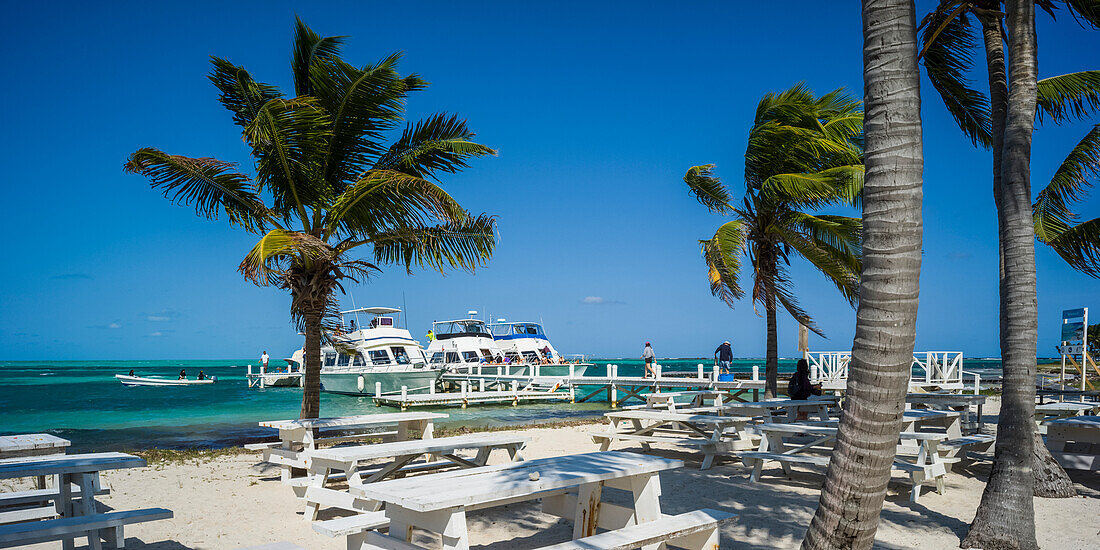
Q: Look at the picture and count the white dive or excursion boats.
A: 3